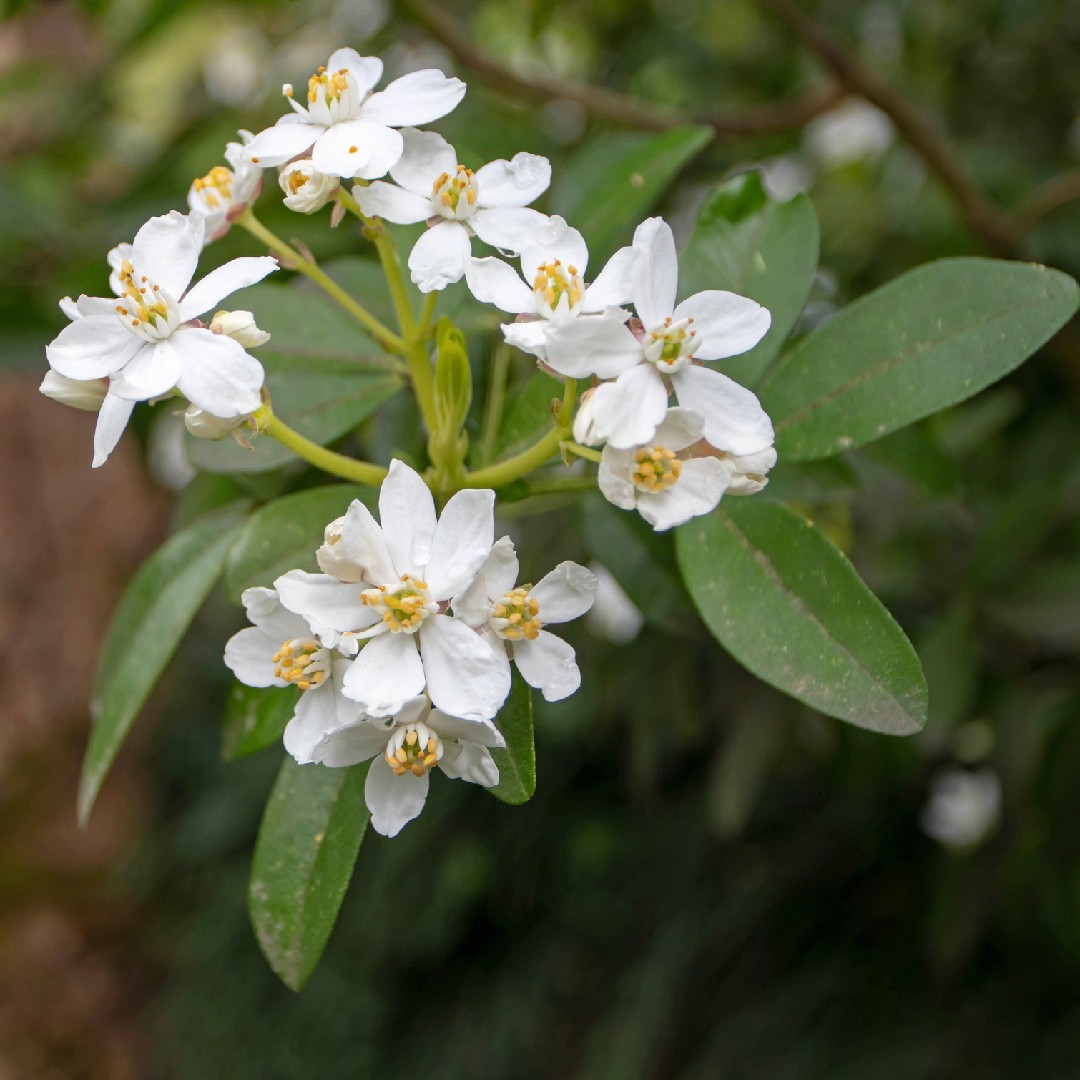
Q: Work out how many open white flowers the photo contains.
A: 11